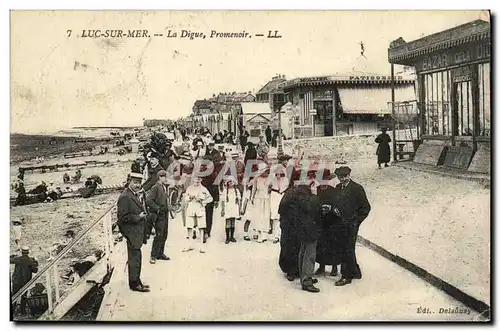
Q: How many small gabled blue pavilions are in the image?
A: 0